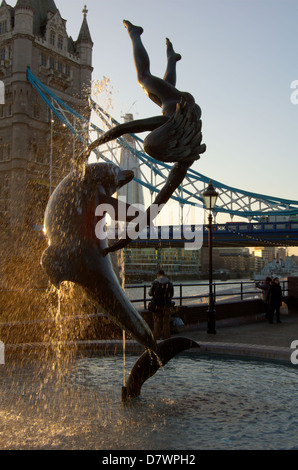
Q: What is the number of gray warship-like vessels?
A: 1